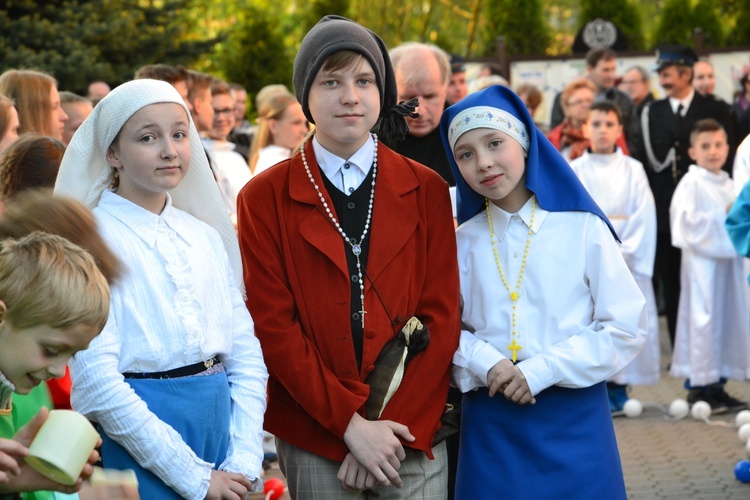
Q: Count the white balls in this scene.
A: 6